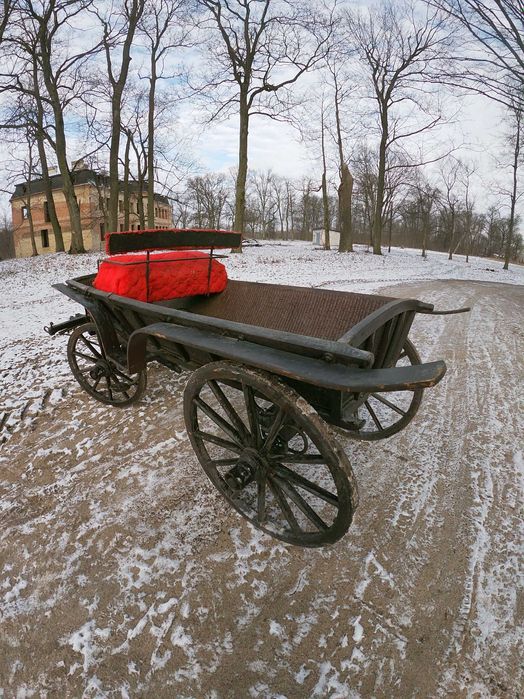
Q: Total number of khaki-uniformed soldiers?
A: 0